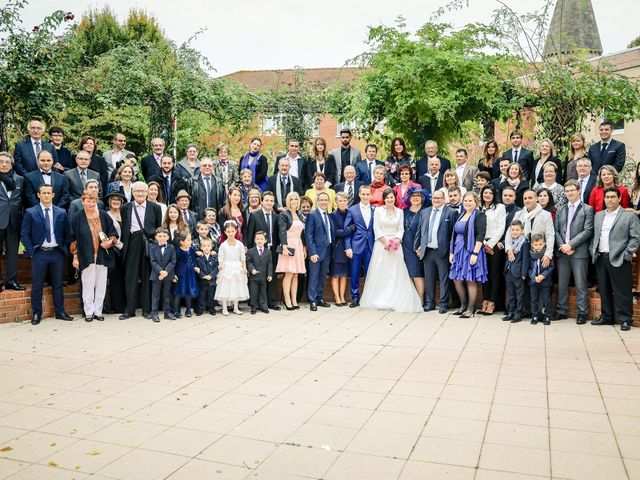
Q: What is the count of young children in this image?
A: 8